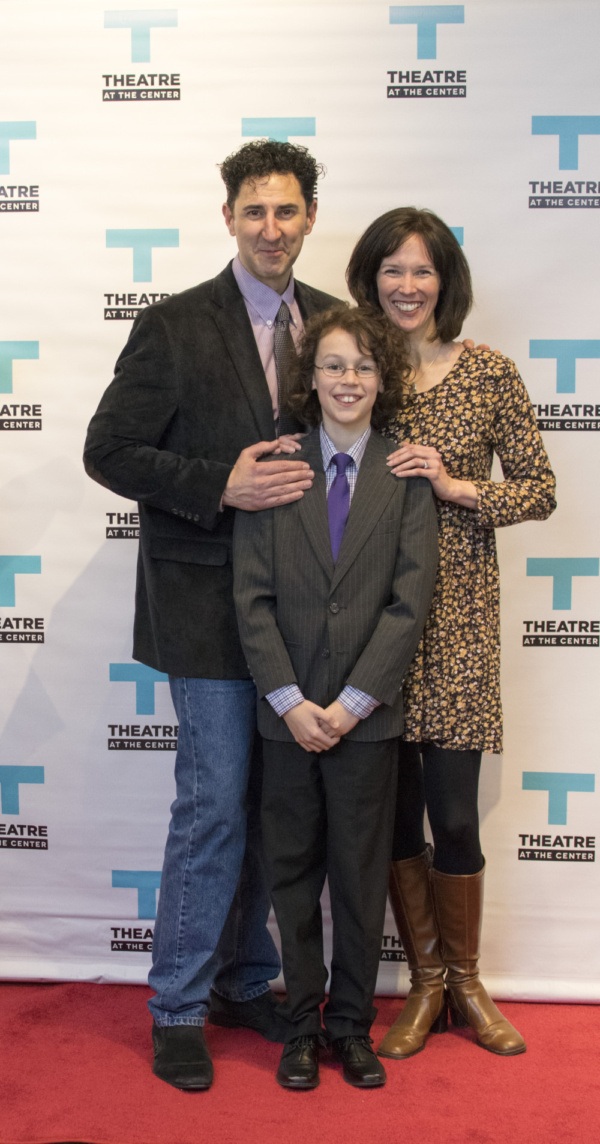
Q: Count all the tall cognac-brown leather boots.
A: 2